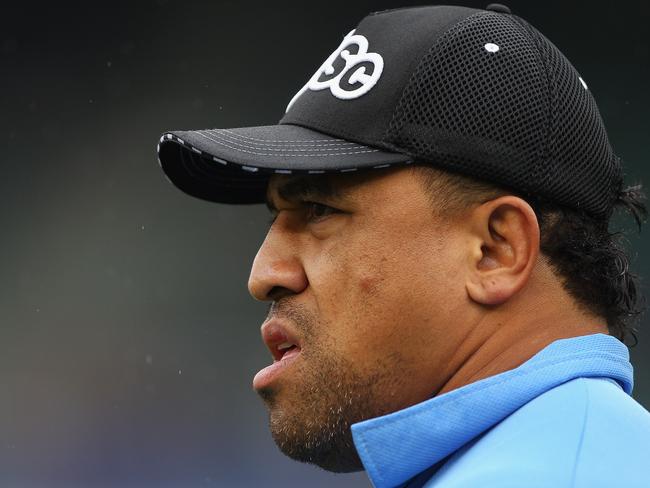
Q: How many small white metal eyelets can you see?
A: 2